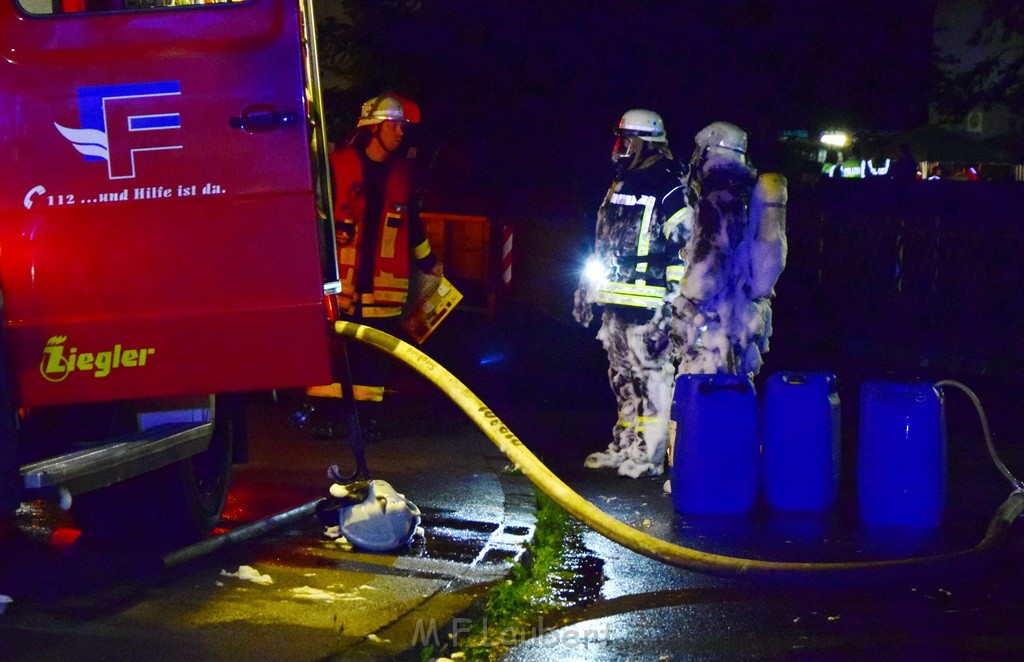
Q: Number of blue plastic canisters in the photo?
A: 3